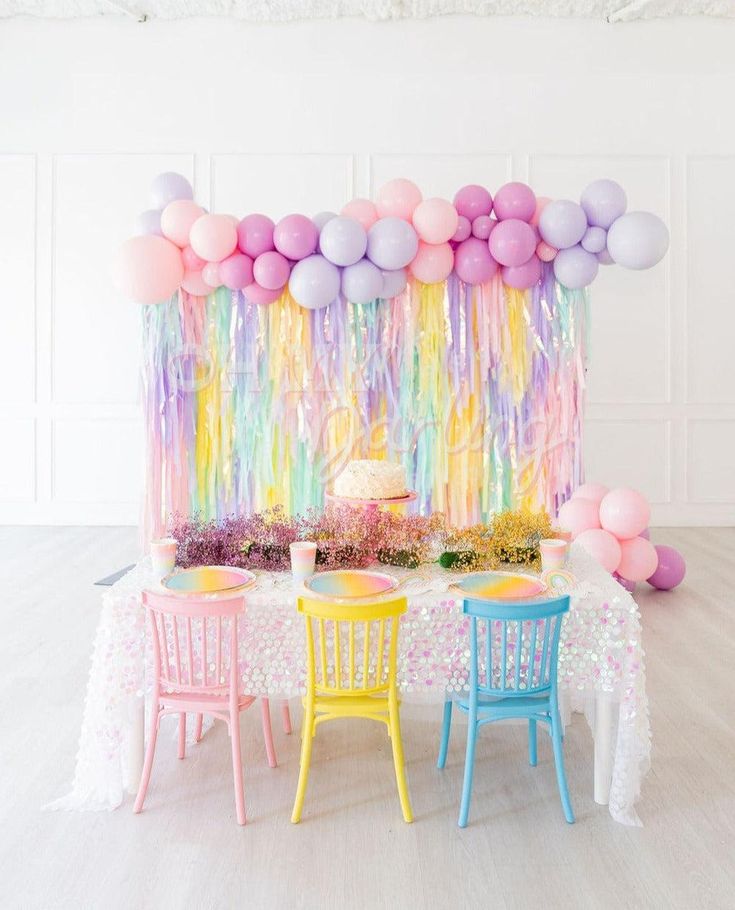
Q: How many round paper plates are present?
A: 3